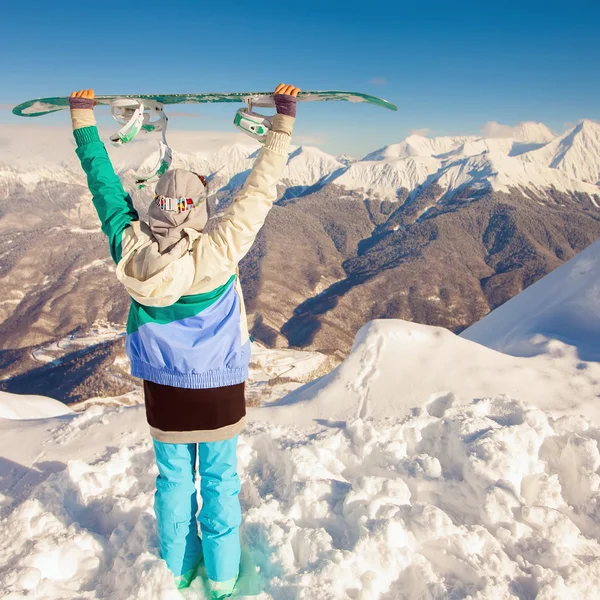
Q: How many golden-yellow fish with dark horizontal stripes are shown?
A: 0